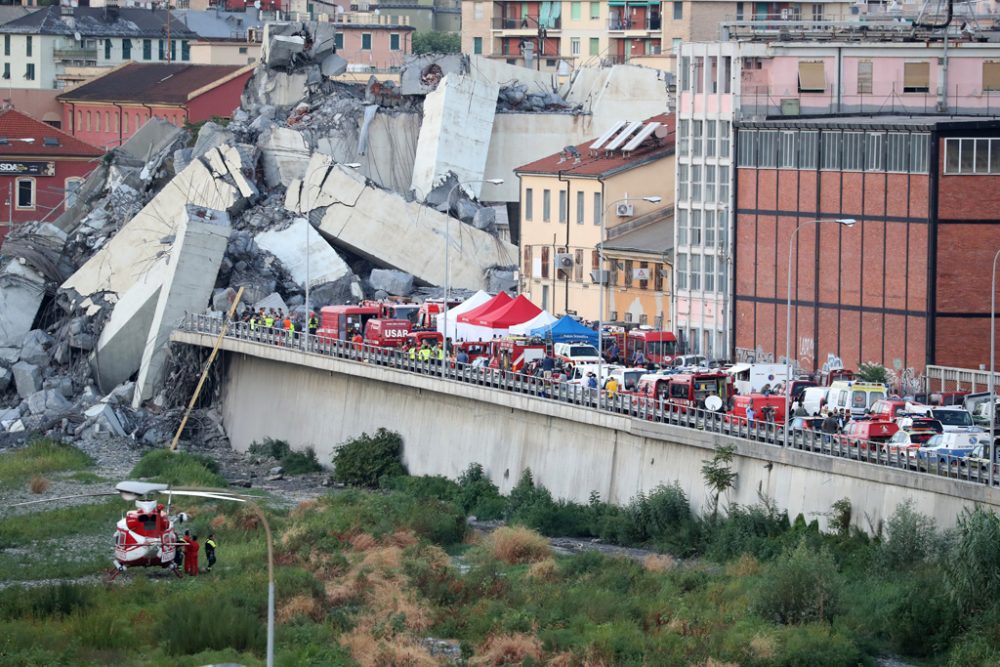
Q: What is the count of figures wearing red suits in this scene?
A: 2